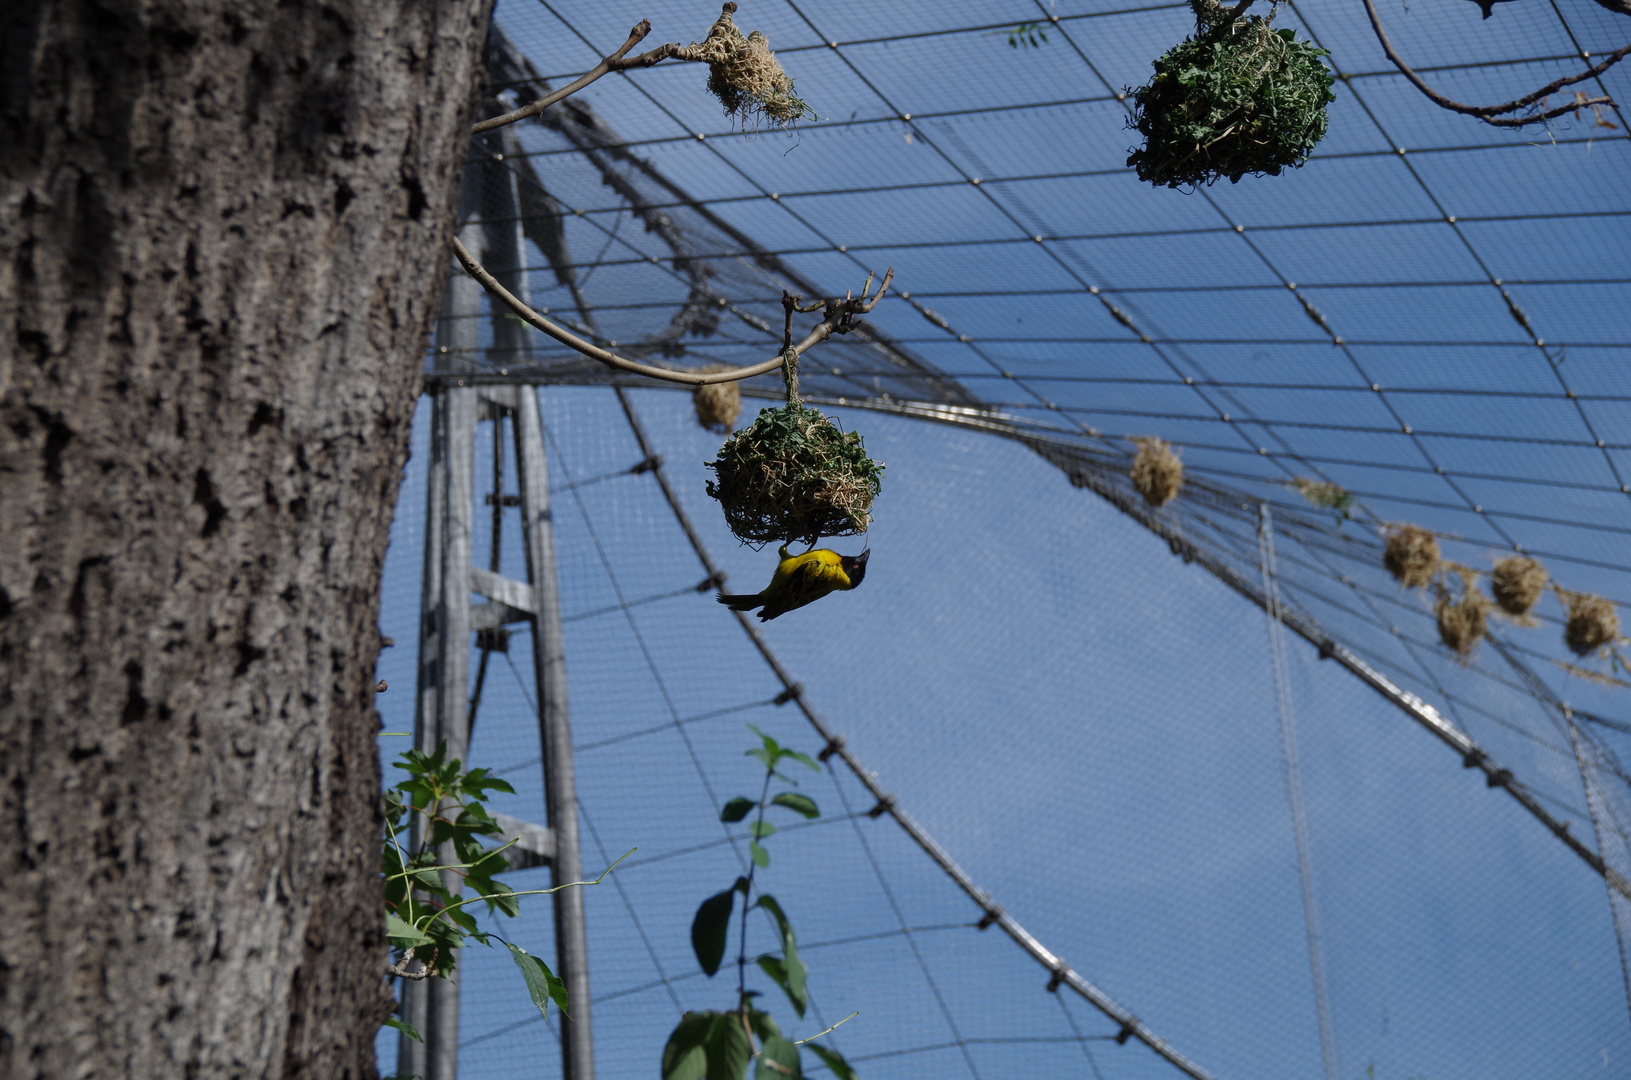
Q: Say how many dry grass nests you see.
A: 7